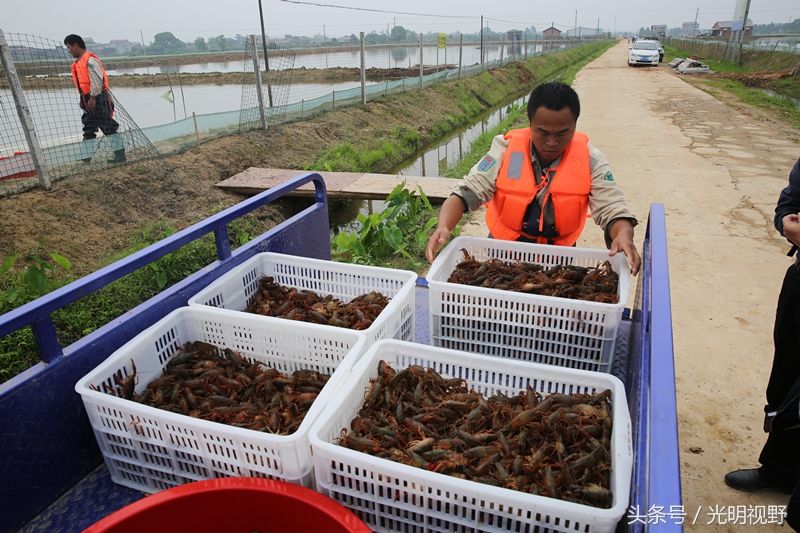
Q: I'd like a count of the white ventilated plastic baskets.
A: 4